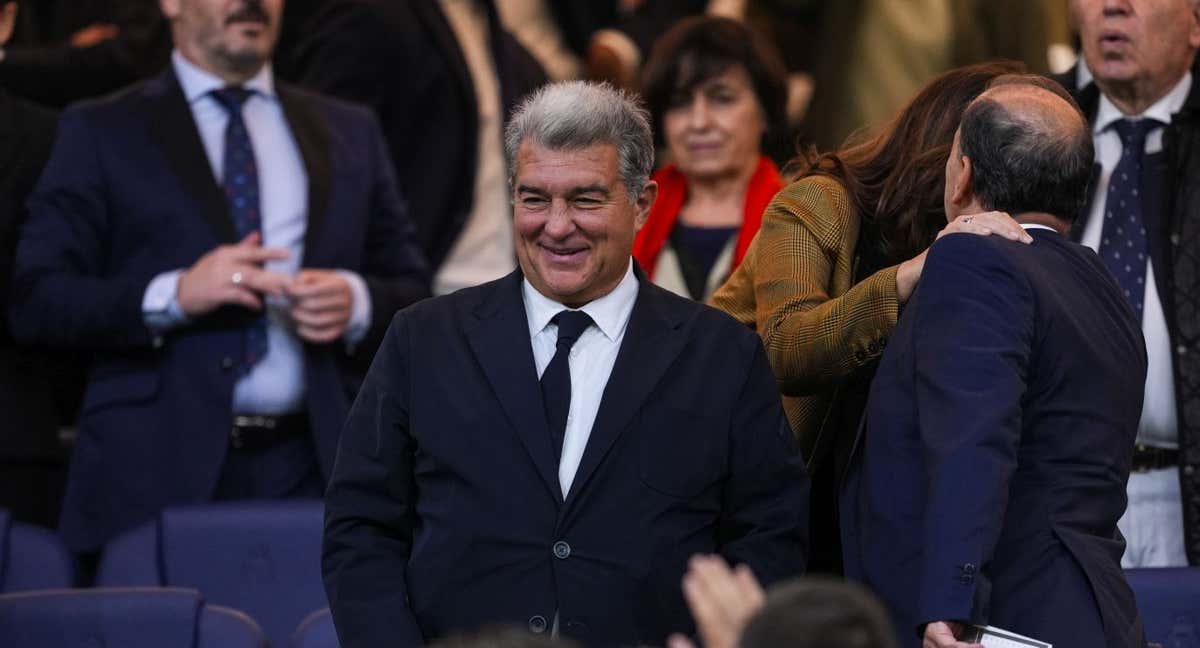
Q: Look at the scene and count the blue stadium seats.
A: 5